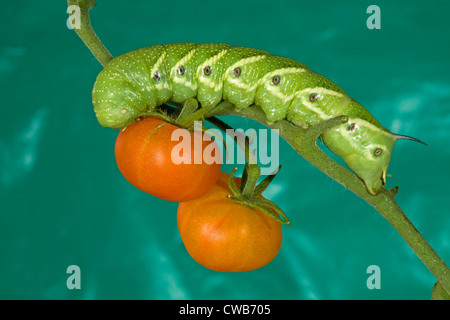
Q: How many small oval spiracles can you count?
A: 8